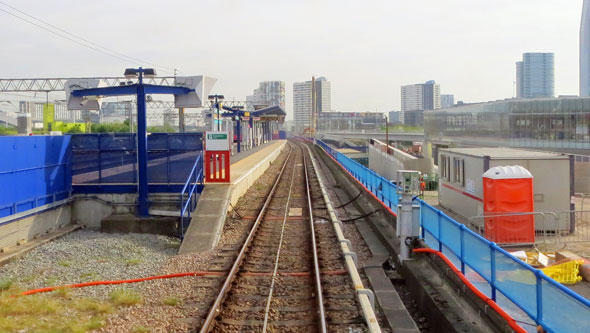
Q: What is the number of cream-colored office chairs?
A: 0